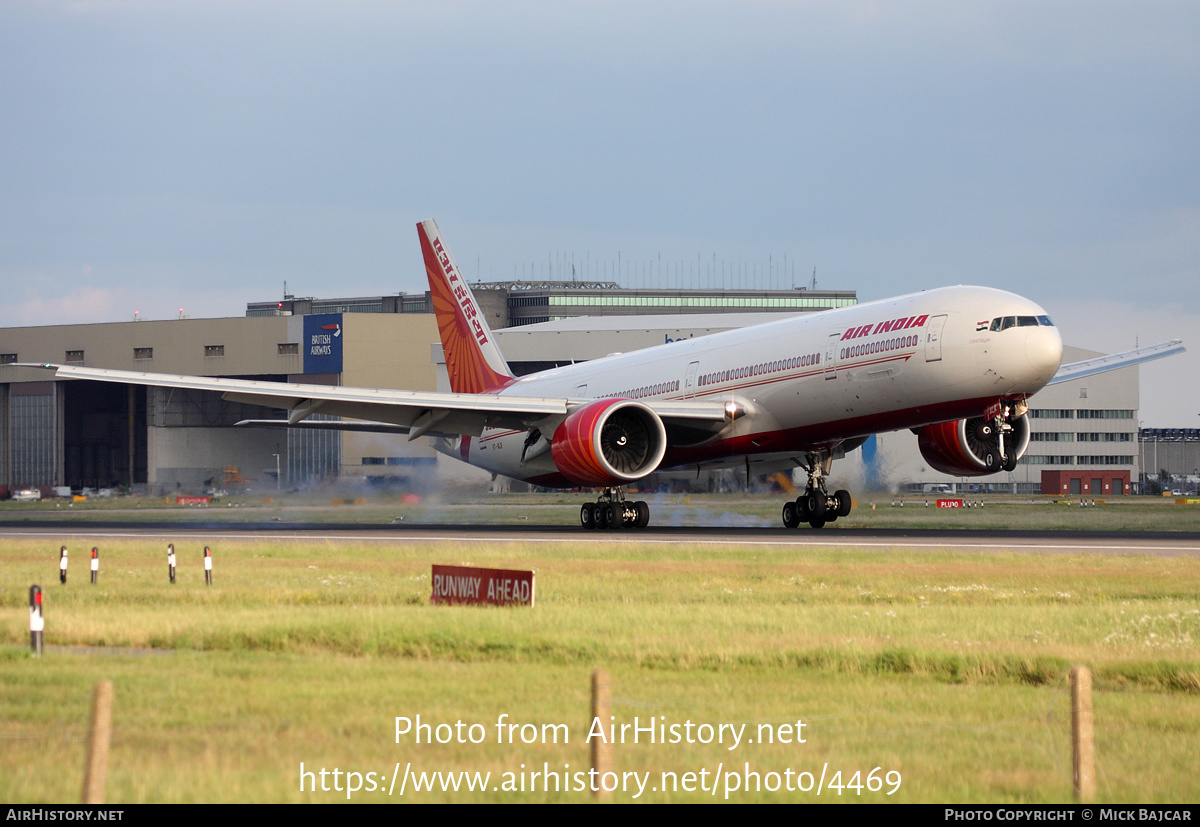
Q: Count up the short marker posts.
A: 5